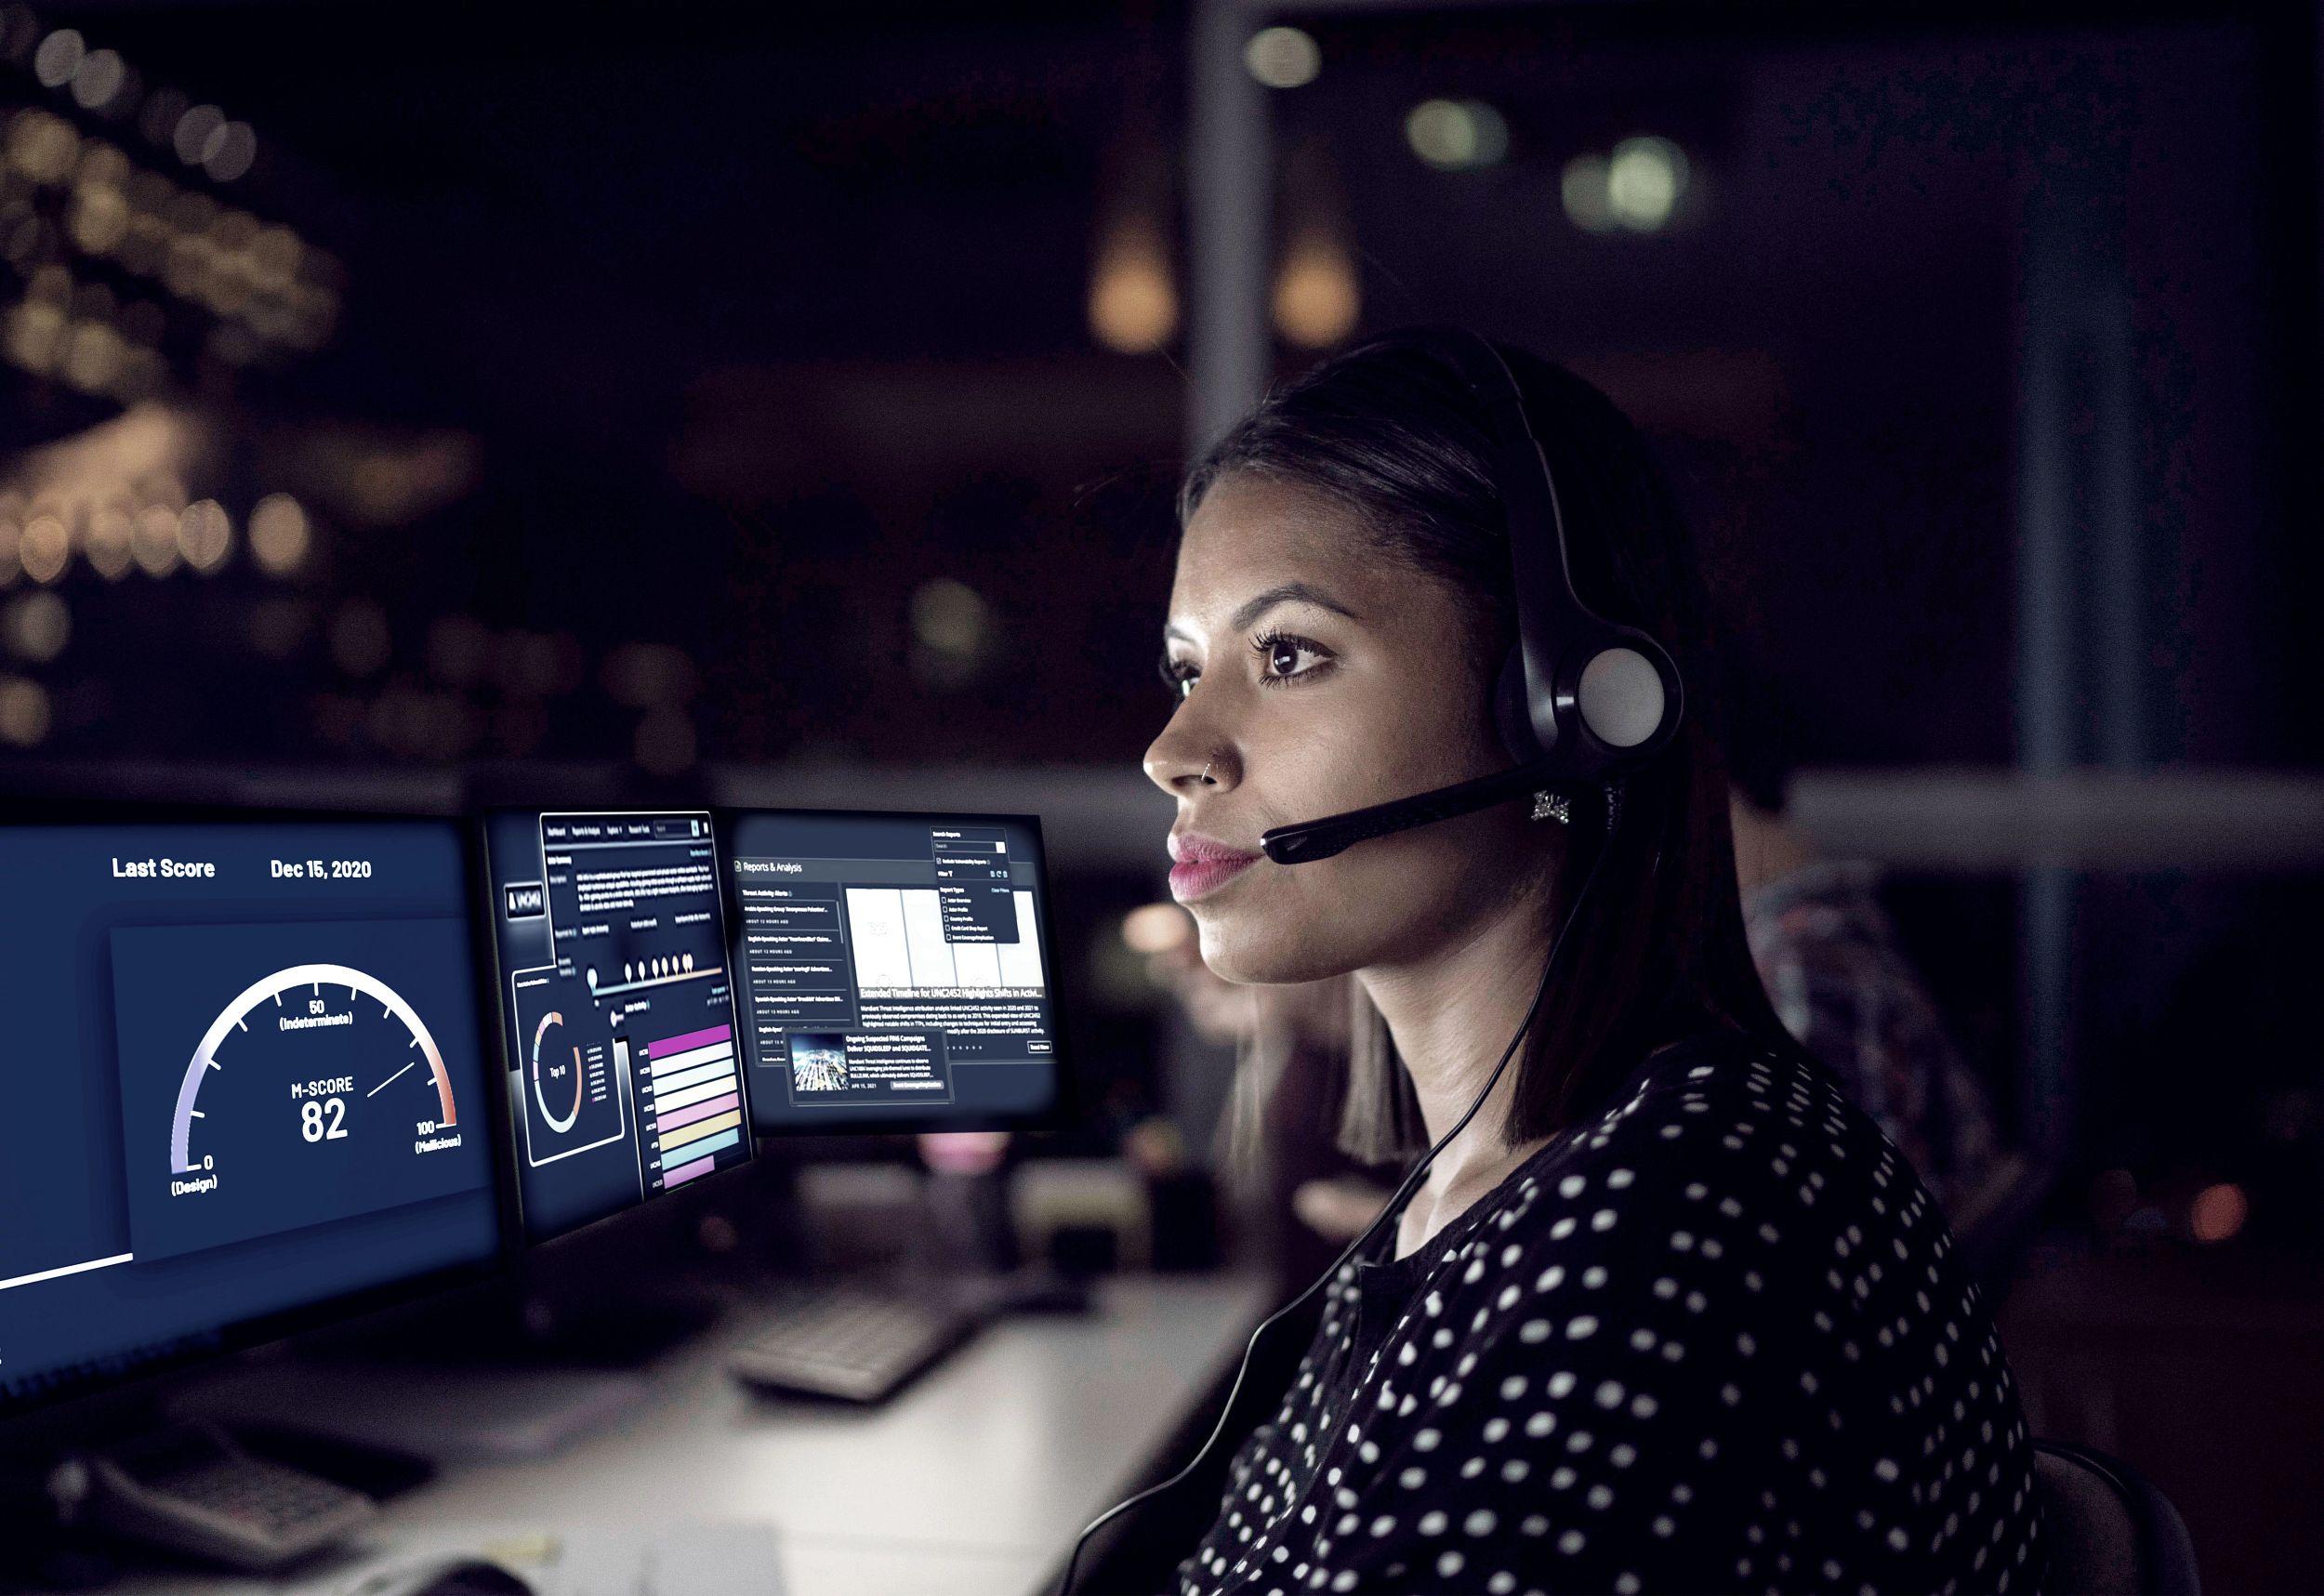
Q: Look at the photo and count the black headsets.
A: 1